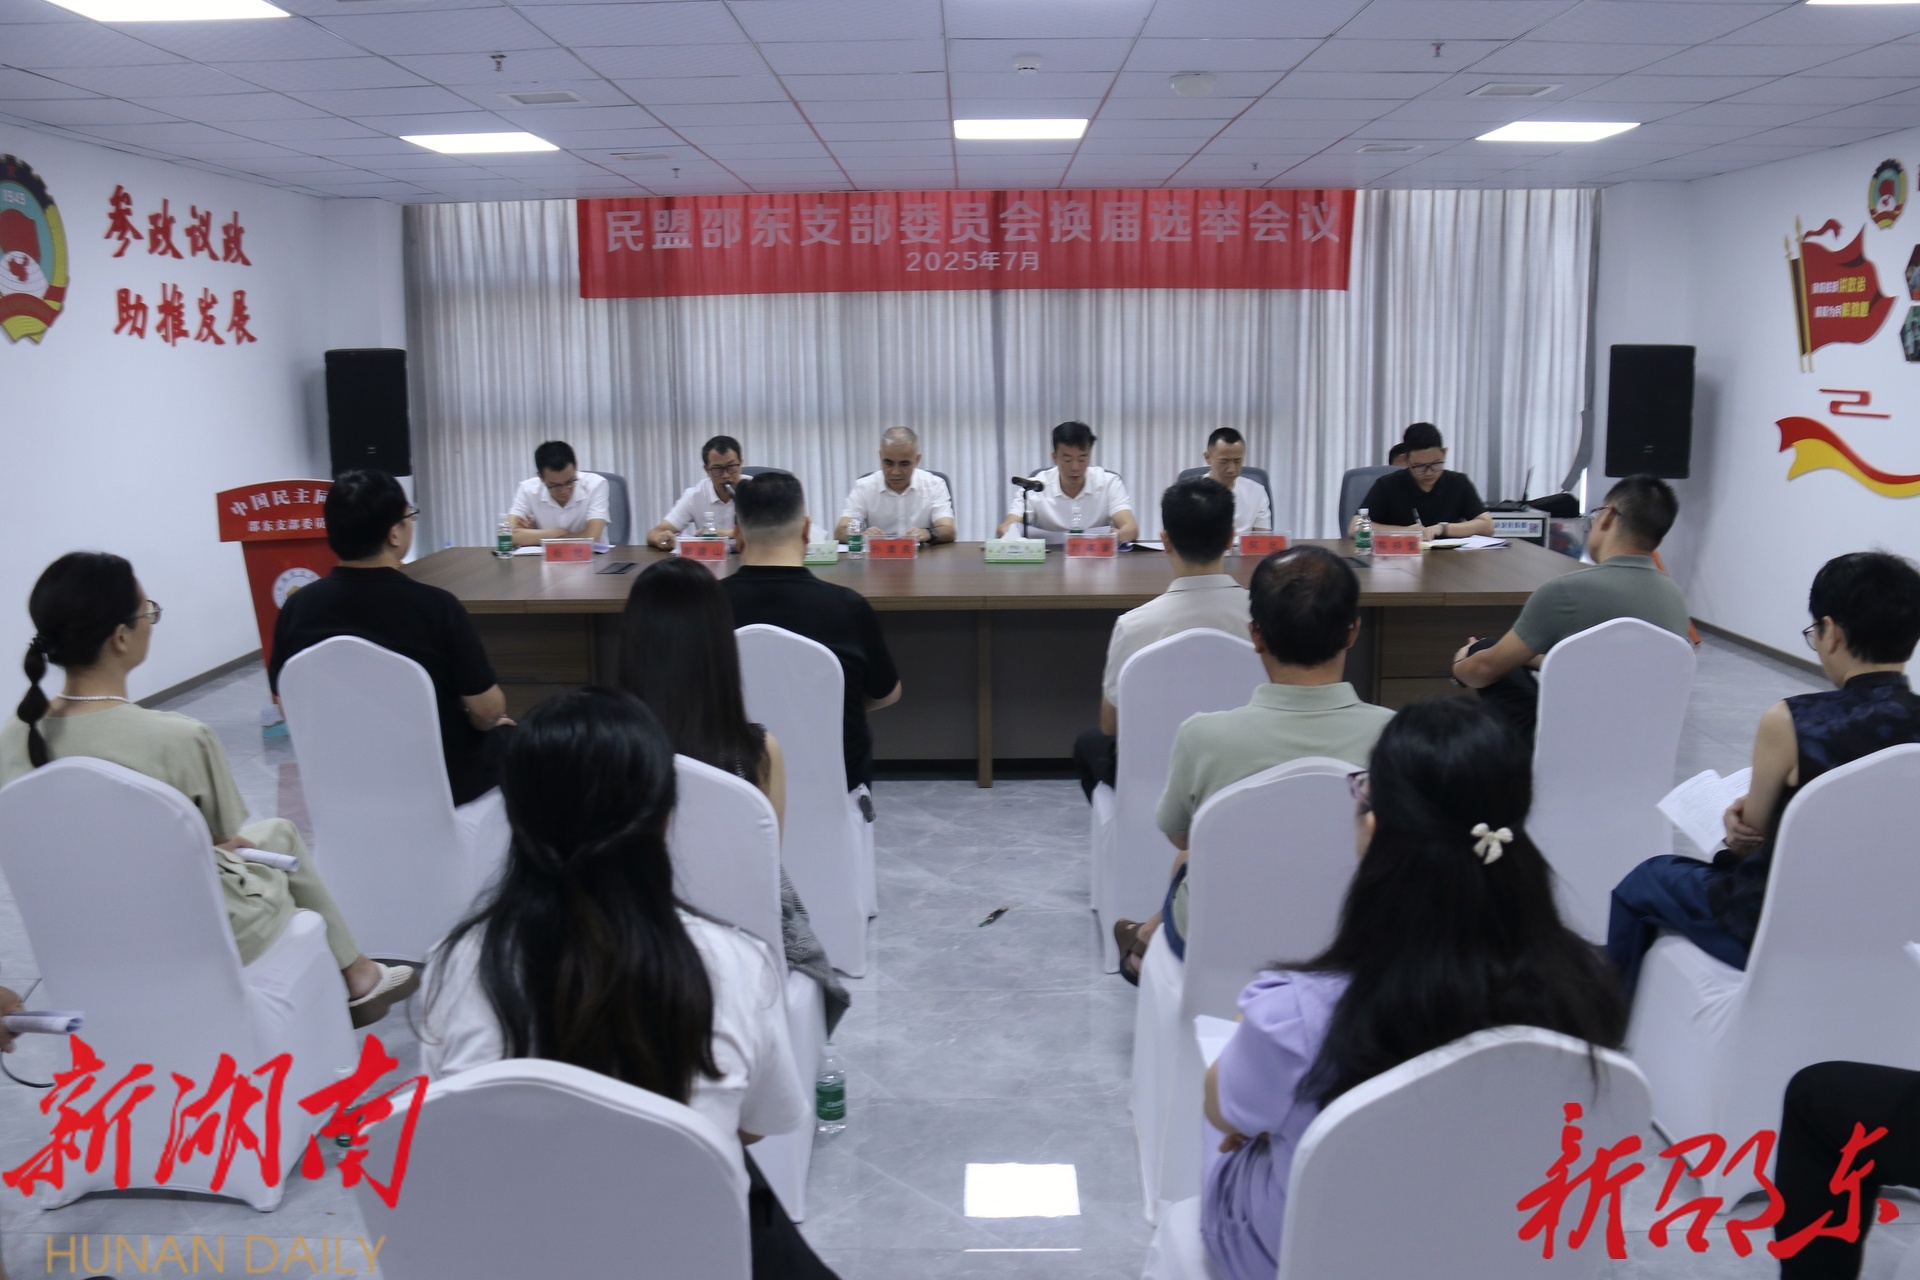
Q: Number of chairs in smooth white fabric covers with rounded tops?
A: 10